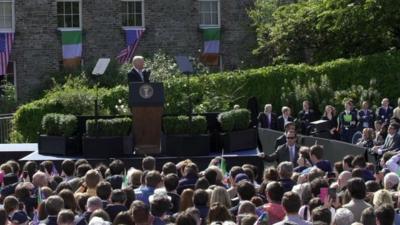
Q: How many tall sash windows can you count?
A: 4